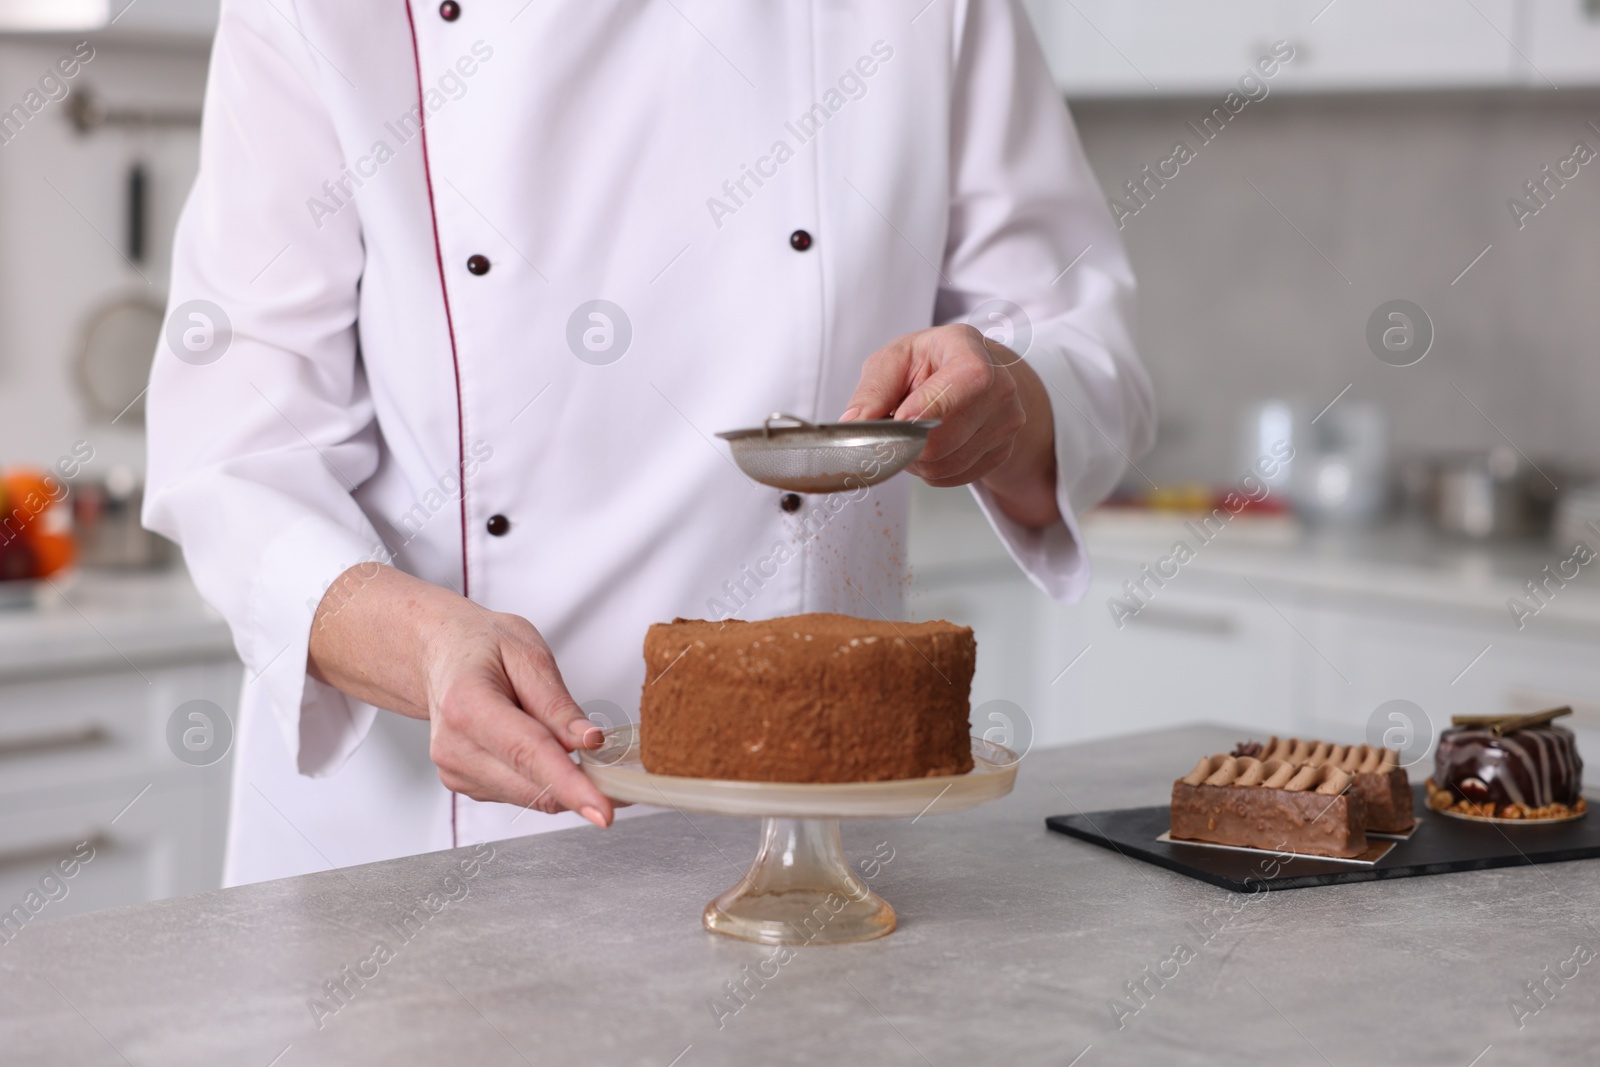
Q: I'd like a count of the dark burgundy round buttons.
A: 5